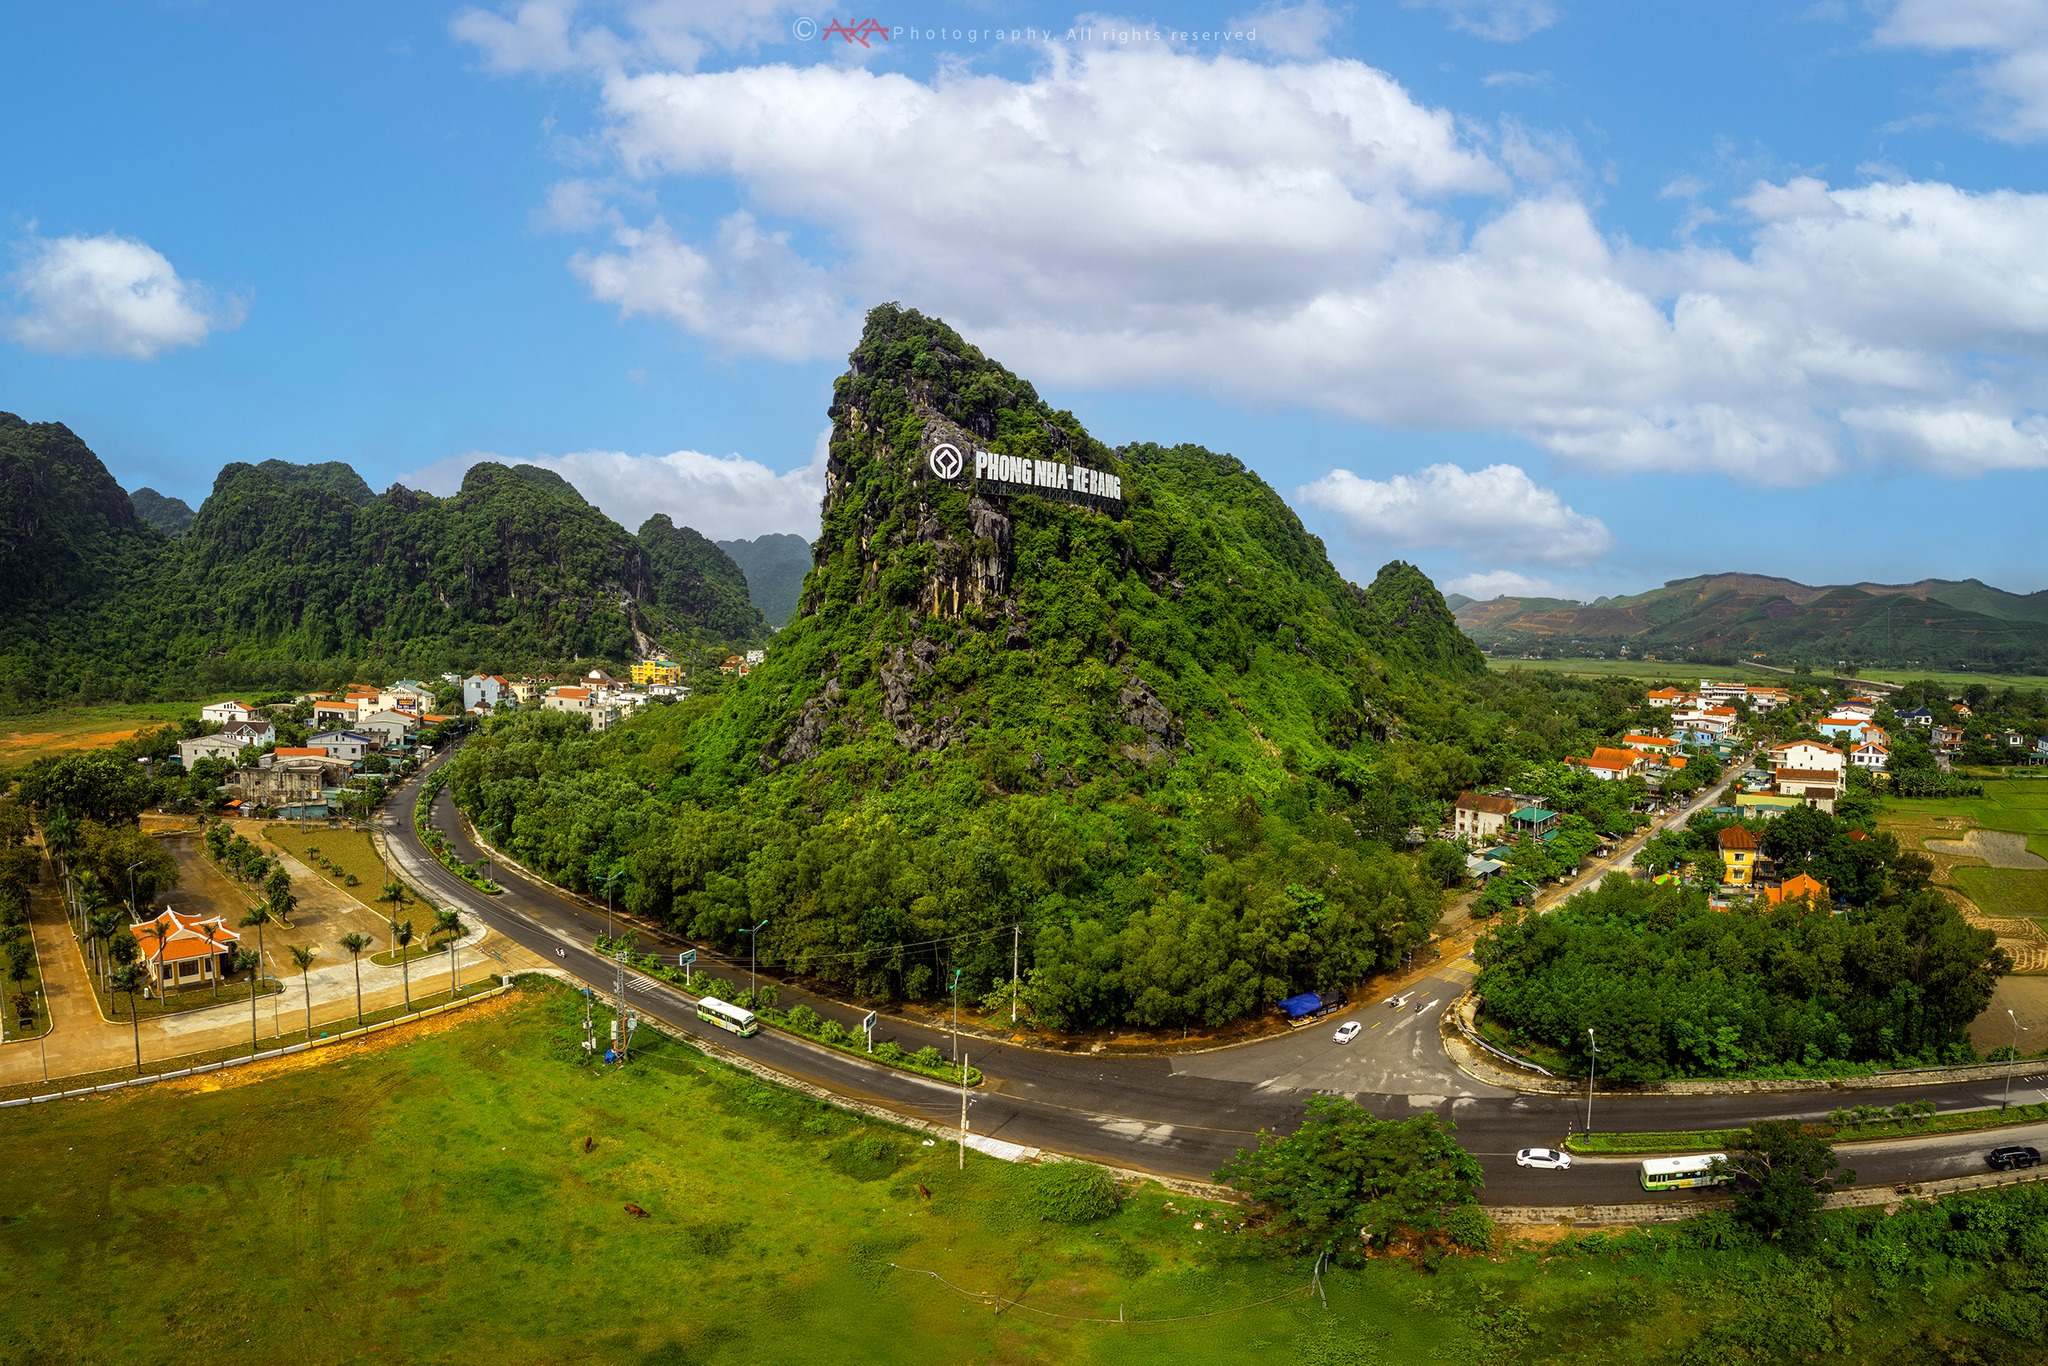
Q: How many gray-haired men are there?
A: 0